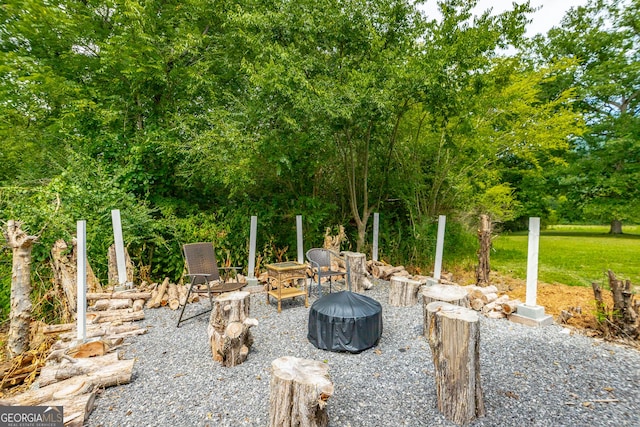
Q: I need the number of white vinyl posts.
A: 7